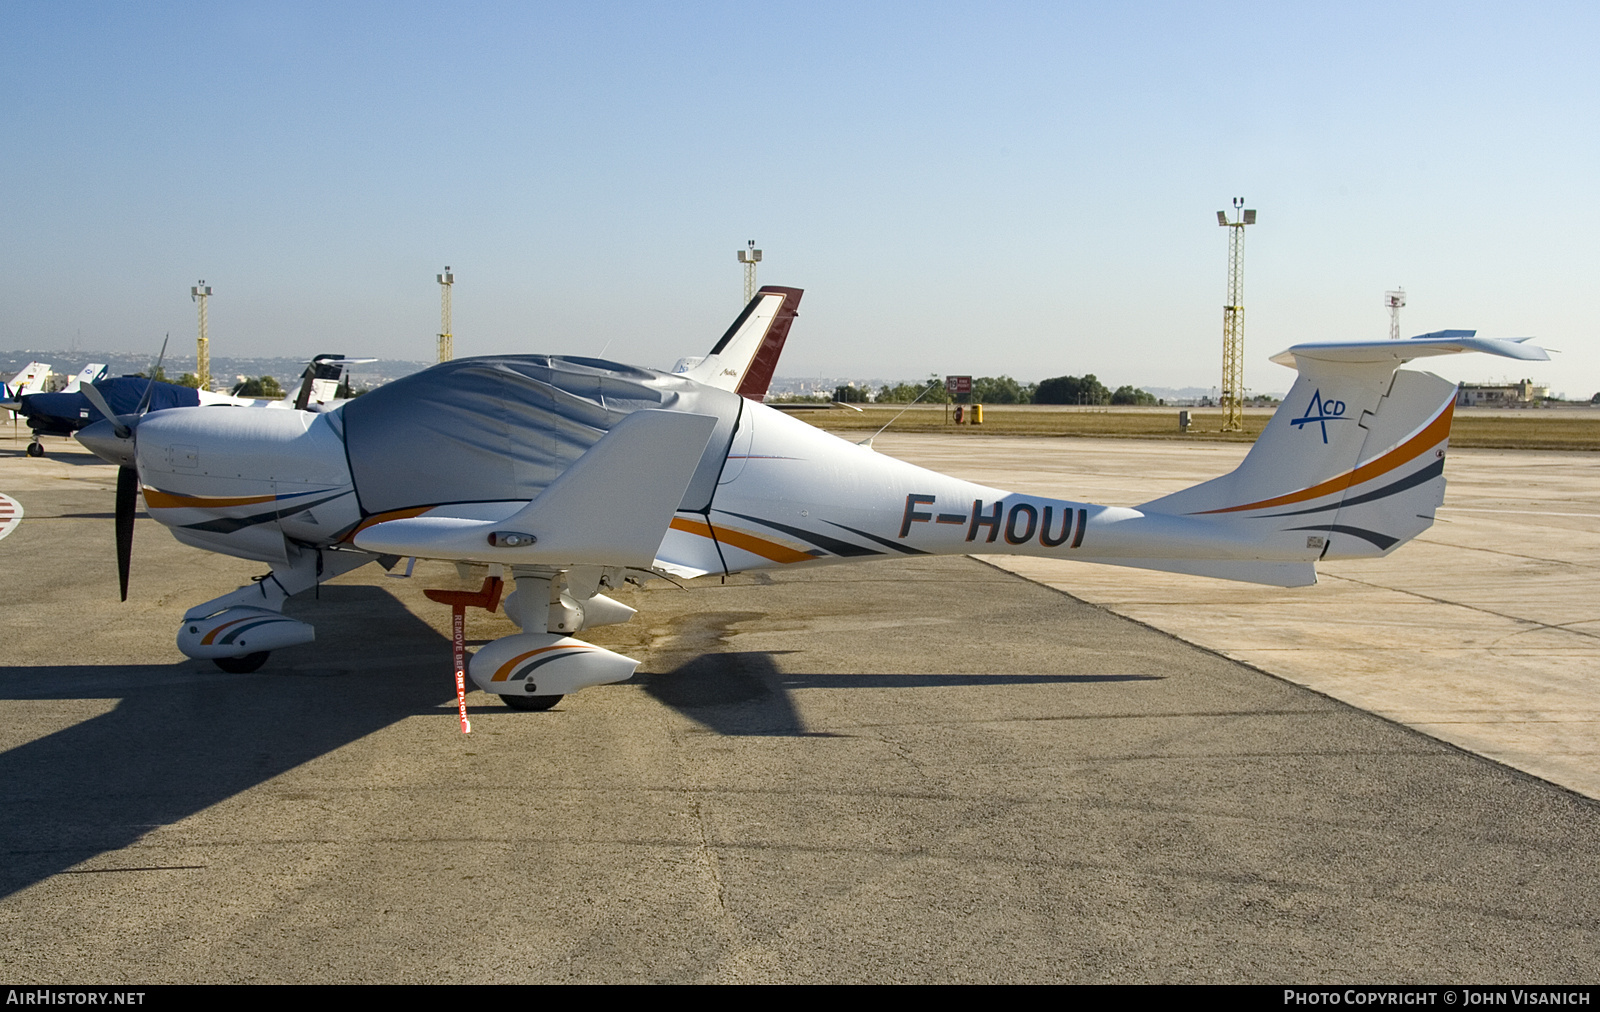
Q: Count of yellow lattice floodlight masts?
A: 4